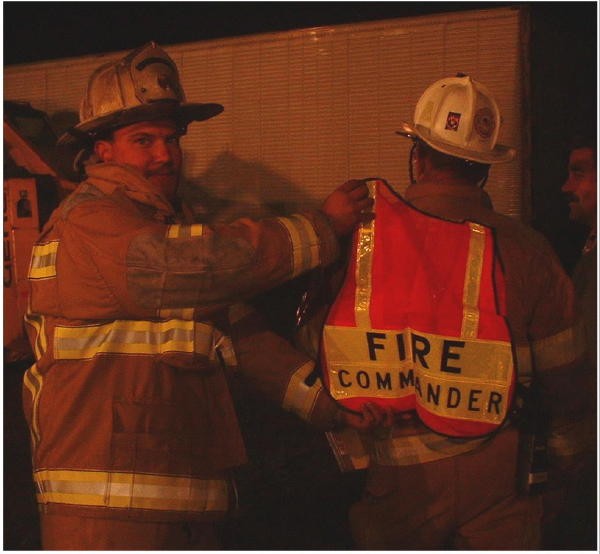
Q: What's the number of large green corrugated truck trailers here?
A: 0